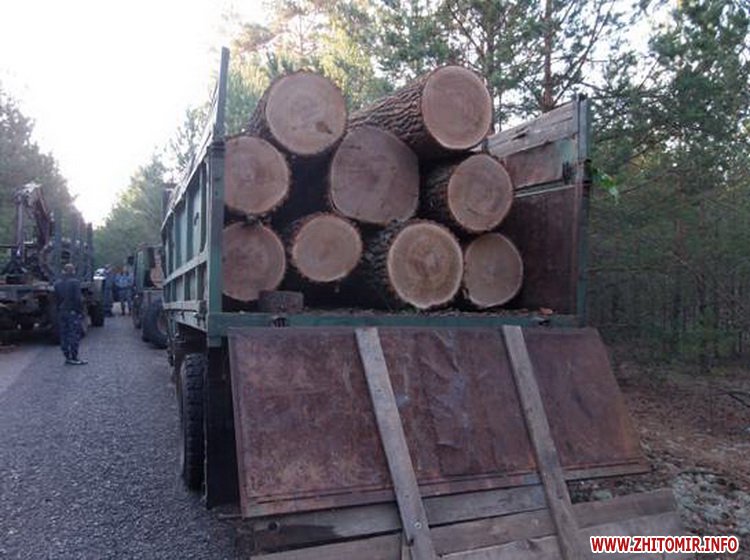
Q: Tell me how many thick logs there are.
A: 9